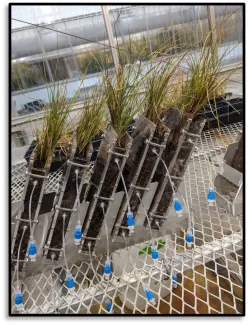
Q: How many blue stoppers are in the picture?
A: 13